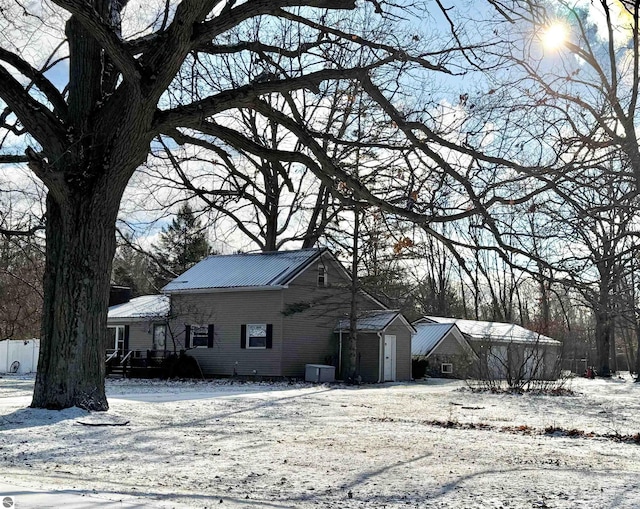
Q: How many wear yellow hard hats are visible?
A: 0